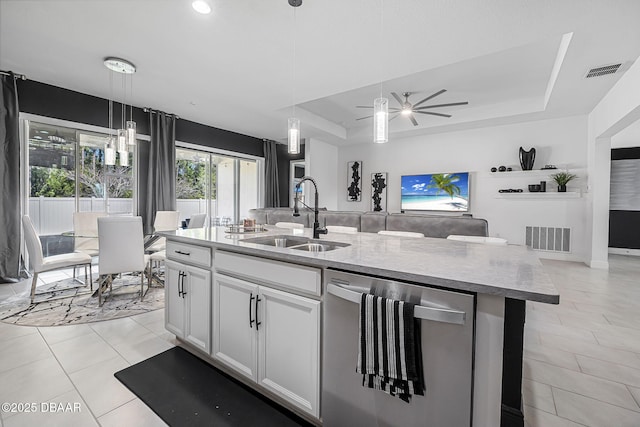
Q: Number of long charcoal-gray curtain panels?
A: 3